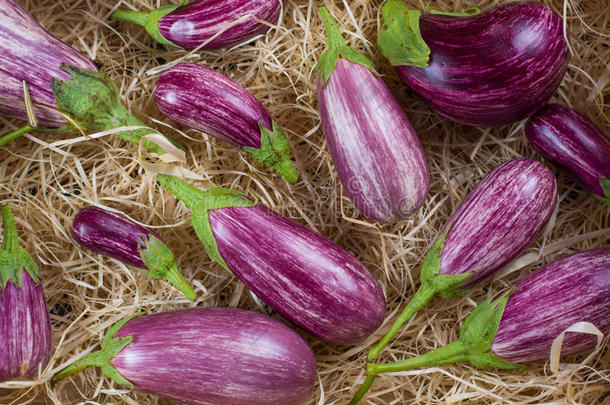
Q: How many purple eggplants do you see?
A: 12